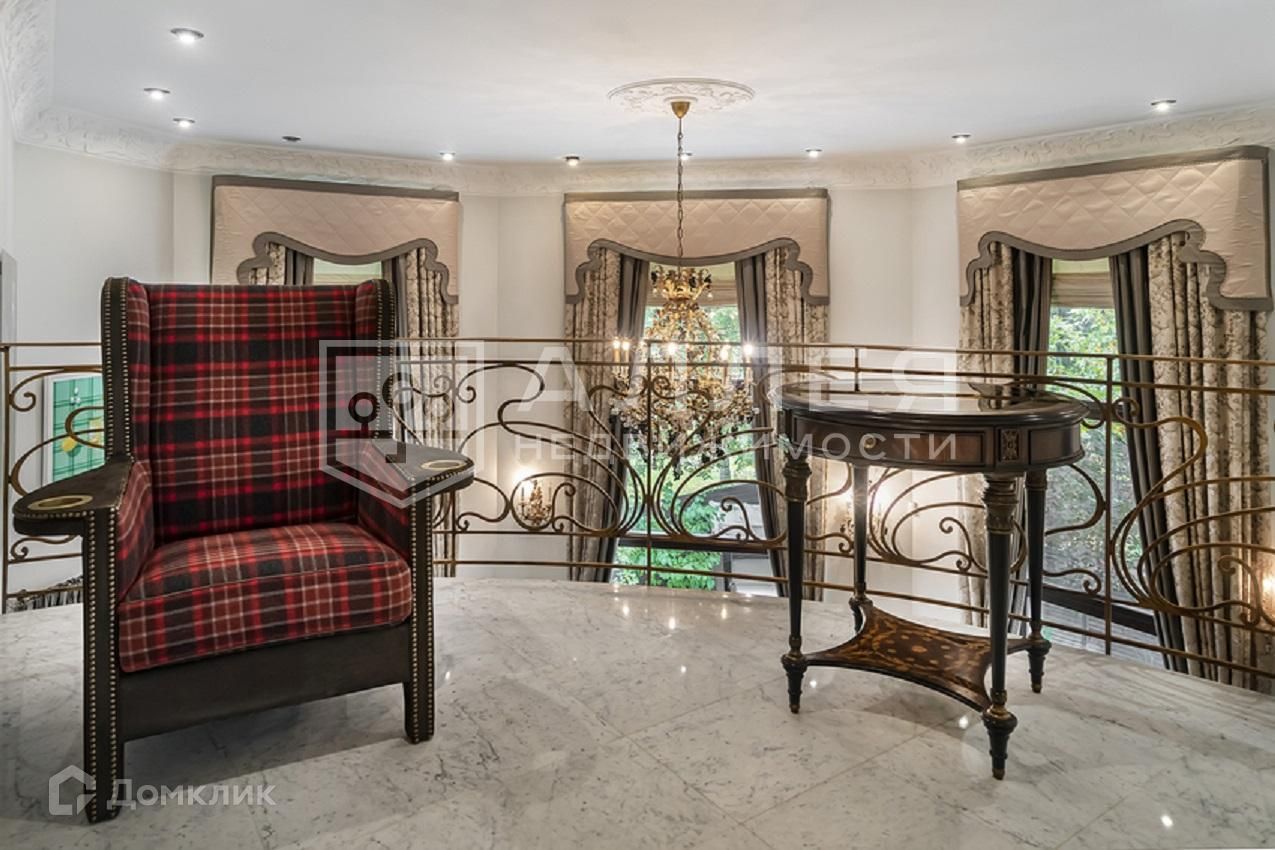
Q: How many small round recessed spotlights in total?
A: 10